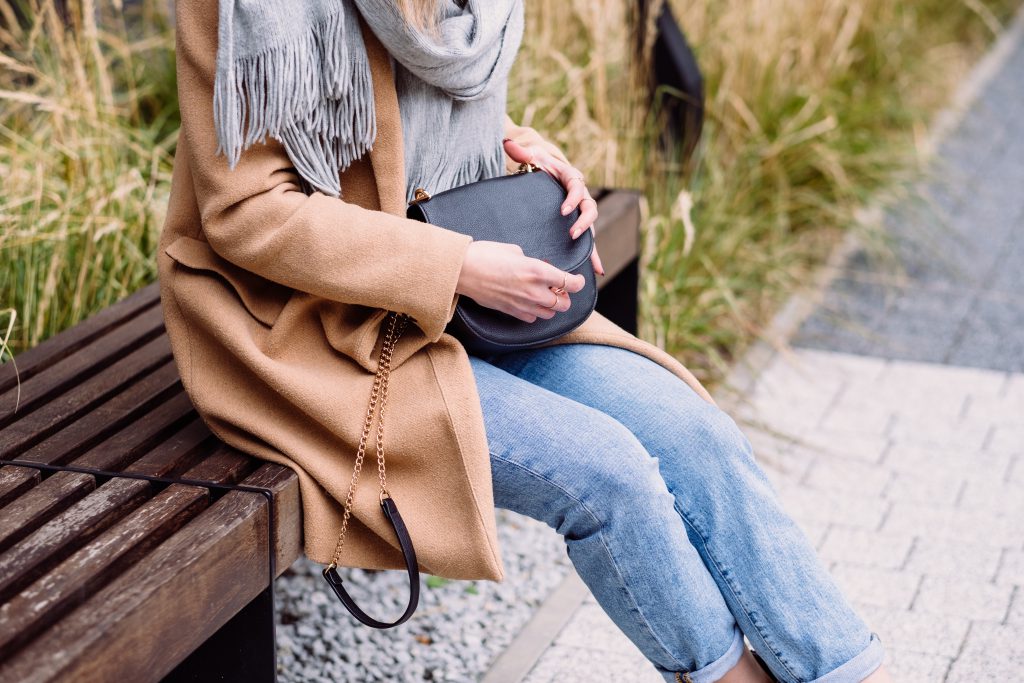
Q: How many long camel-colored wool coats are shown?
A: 1